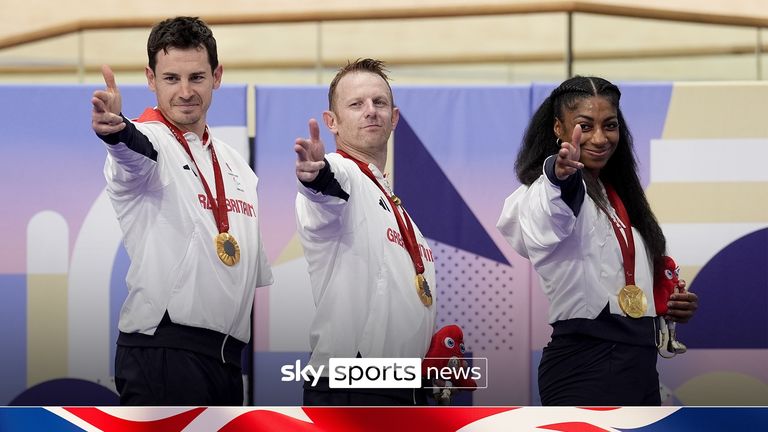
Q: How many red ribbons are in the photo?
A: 3